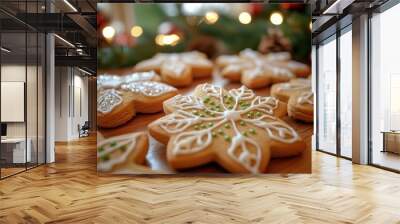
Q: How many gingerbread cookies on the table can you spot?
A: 6